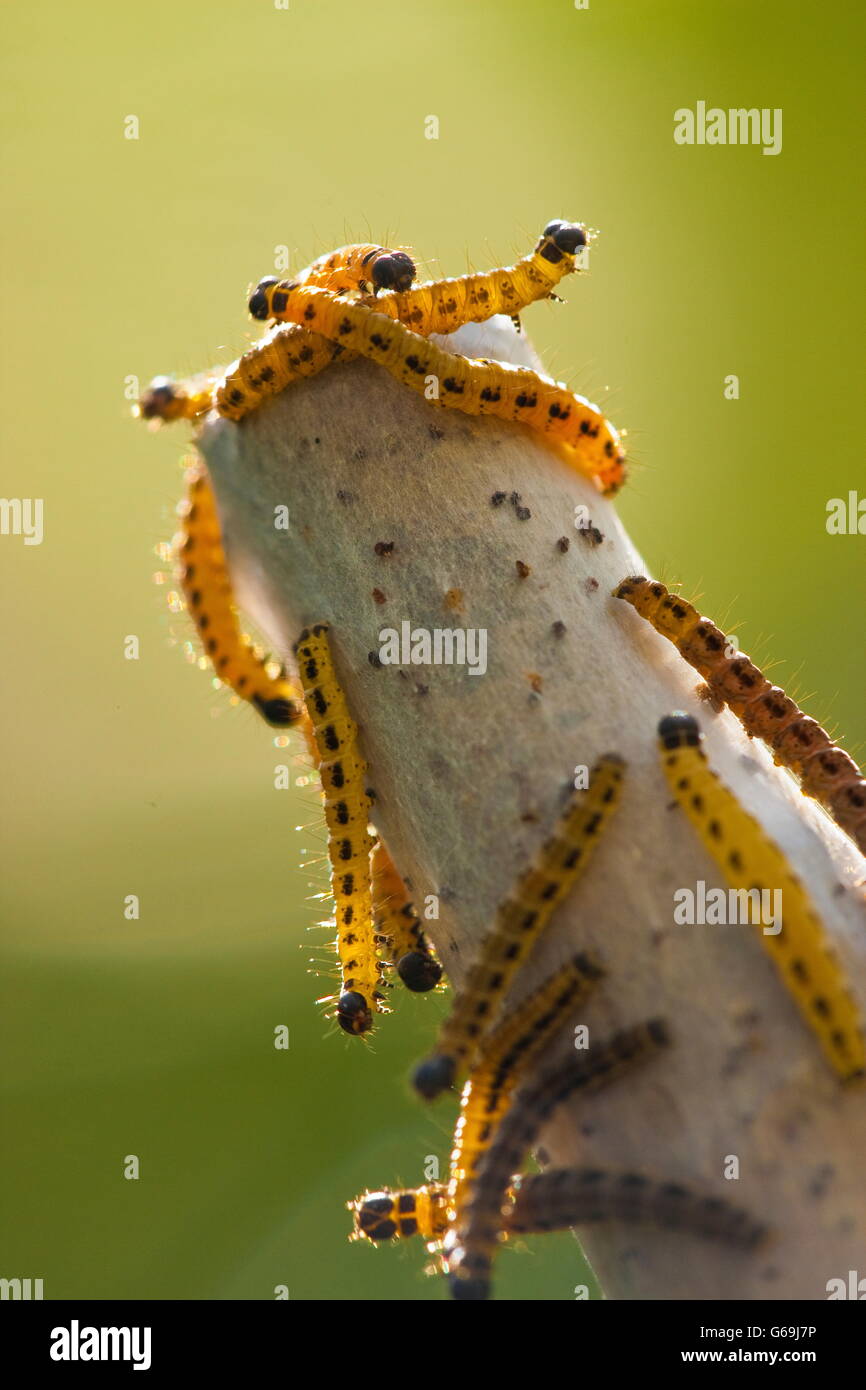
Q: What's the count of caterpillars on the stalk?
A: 13